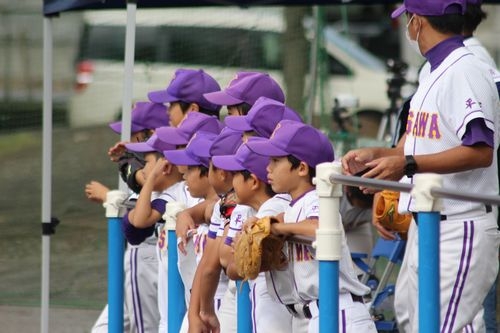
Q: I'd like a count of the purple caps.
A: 11